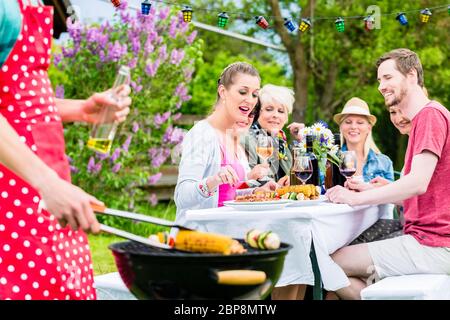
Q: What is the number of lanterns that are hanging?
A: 11